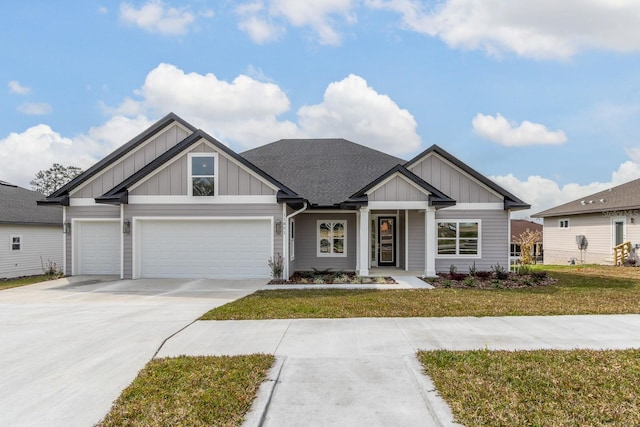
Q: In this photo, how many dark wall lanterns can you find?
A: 3